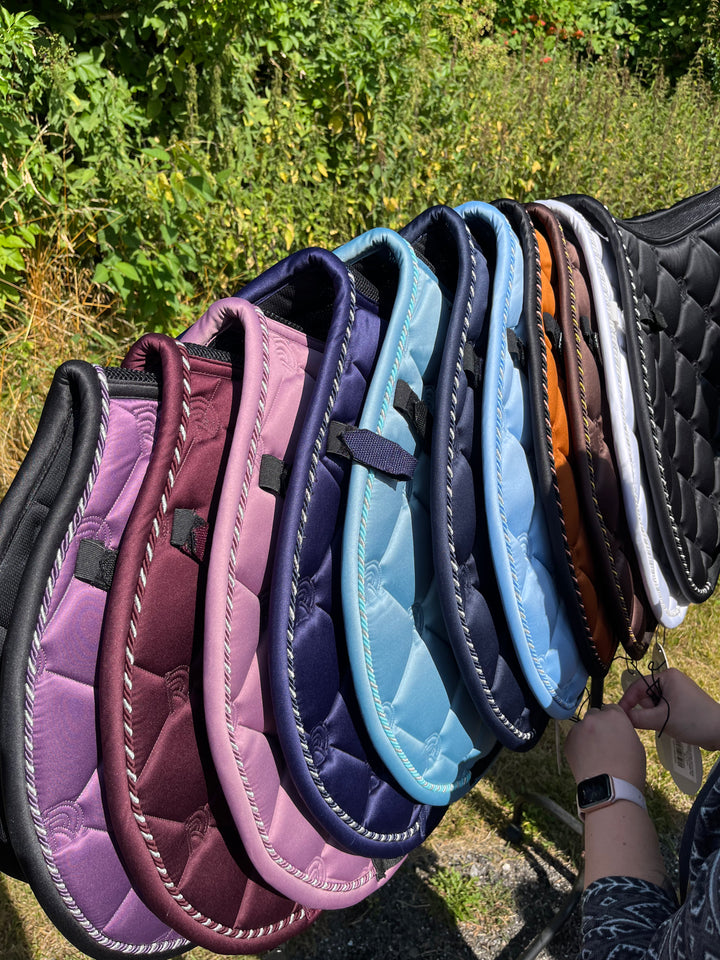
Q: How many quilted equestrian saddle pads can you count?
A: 11